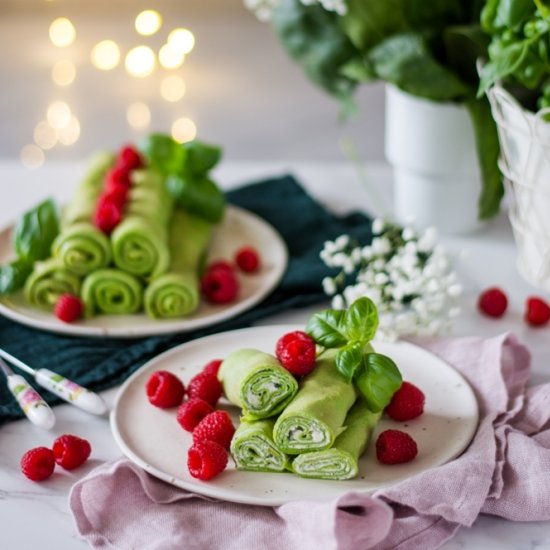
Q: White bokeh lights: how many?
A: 14